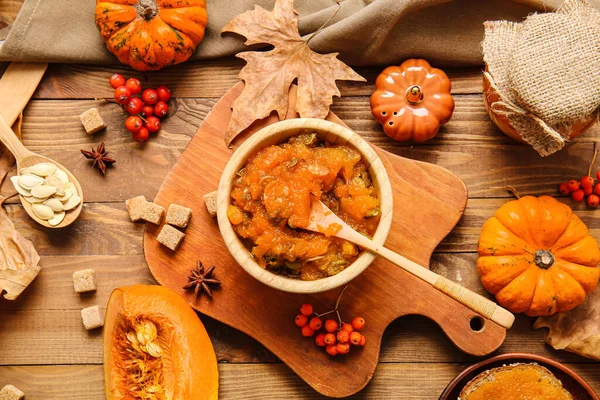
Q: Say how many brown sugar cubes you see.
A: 9